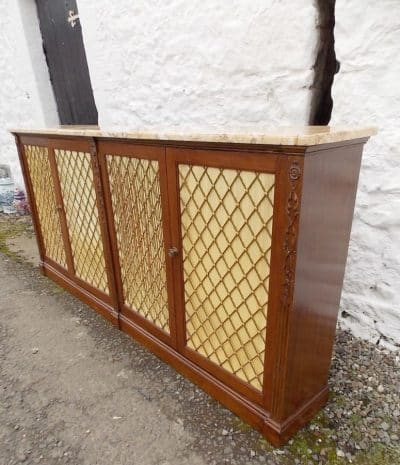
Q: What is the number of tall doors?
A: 4